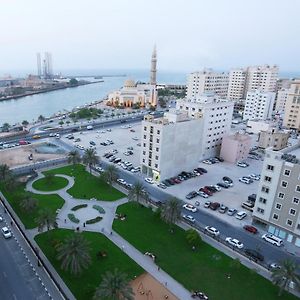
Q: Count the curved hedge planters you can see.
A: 4